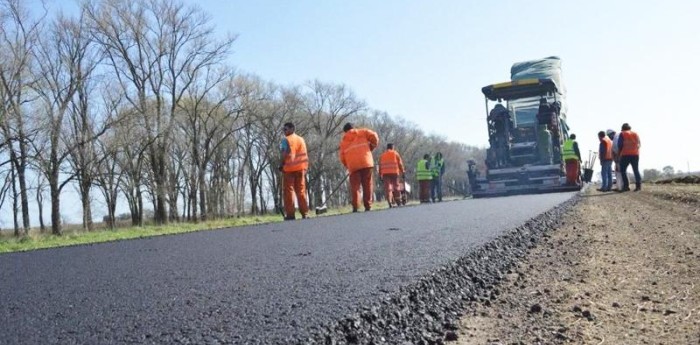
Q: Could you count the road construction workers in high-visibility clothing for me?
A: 8